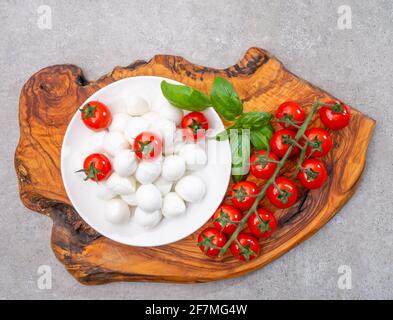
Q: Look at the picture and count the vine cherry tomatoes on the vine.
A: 12